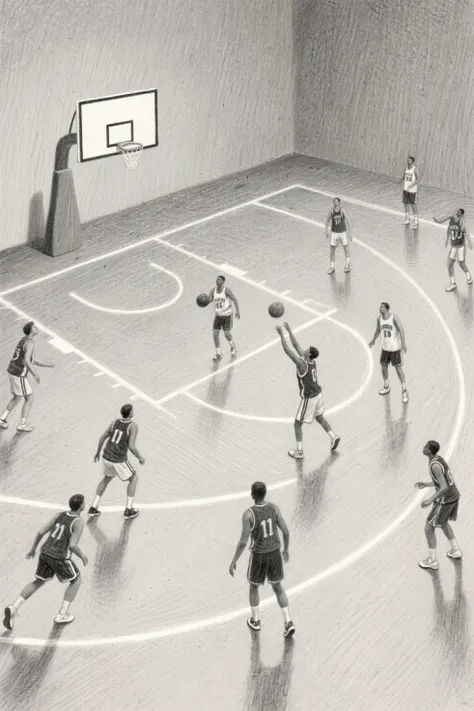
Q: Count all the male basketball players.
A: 11